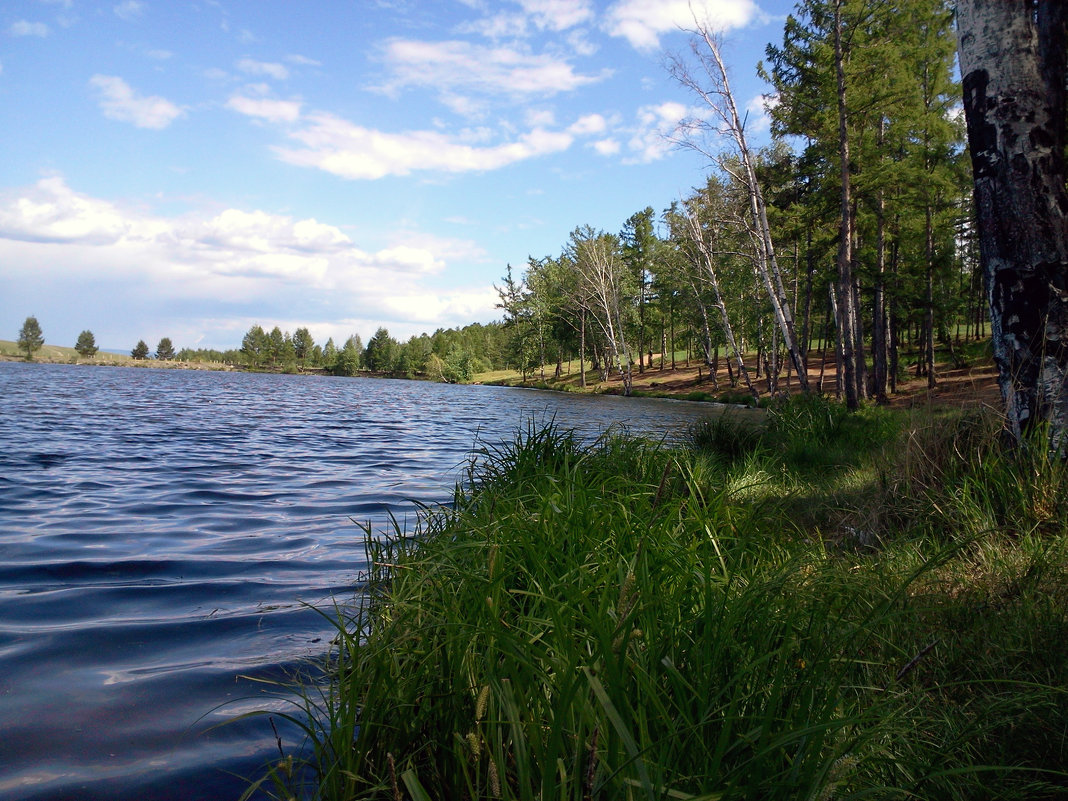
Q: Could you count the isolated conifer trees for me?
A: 4